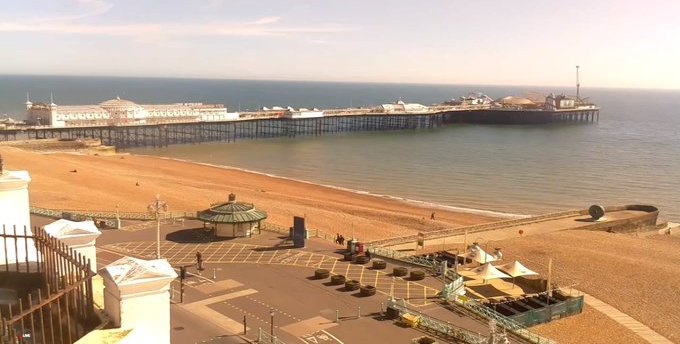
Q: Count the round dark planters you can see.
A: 9